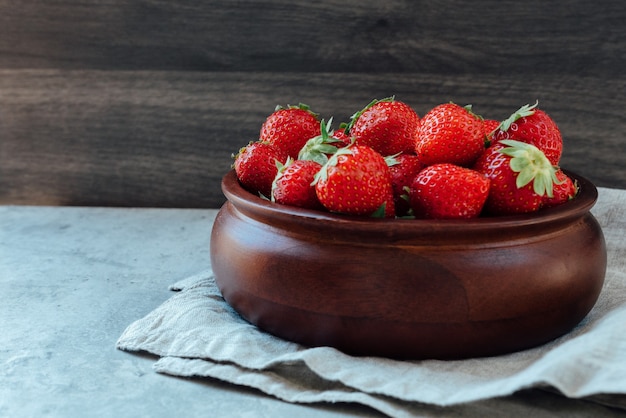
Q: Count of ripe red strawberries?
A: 13